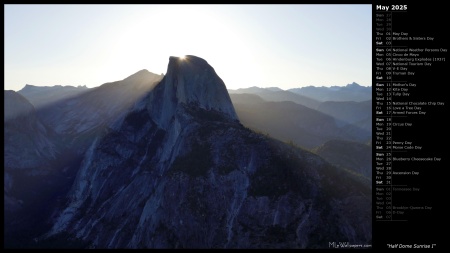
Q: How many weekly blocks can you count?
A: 6